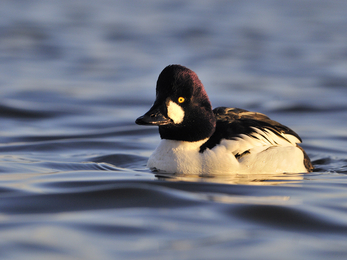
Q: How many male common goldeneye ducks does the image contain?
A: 1